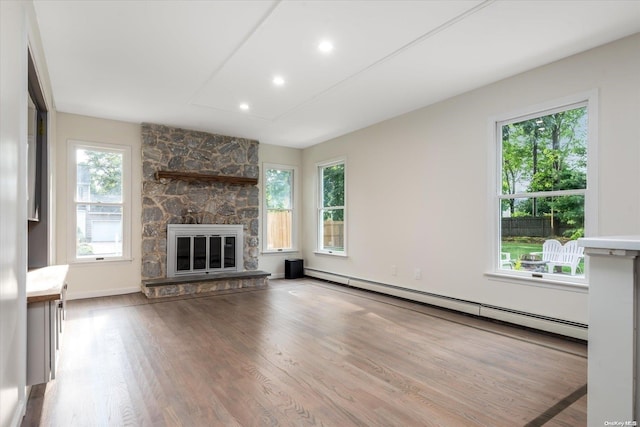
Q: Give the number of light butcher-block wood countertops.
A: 1